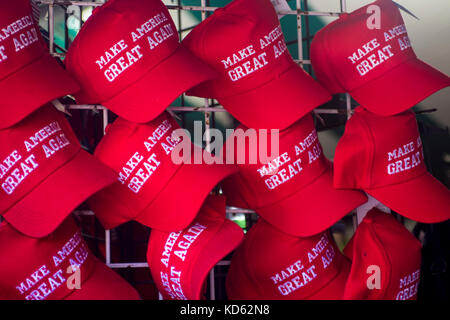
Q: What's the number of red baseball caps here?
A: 12